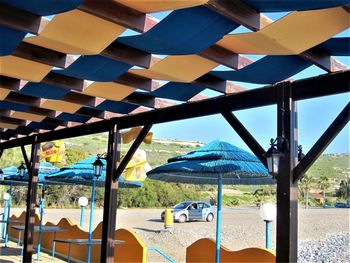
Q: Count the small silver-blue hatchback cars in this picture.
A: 1